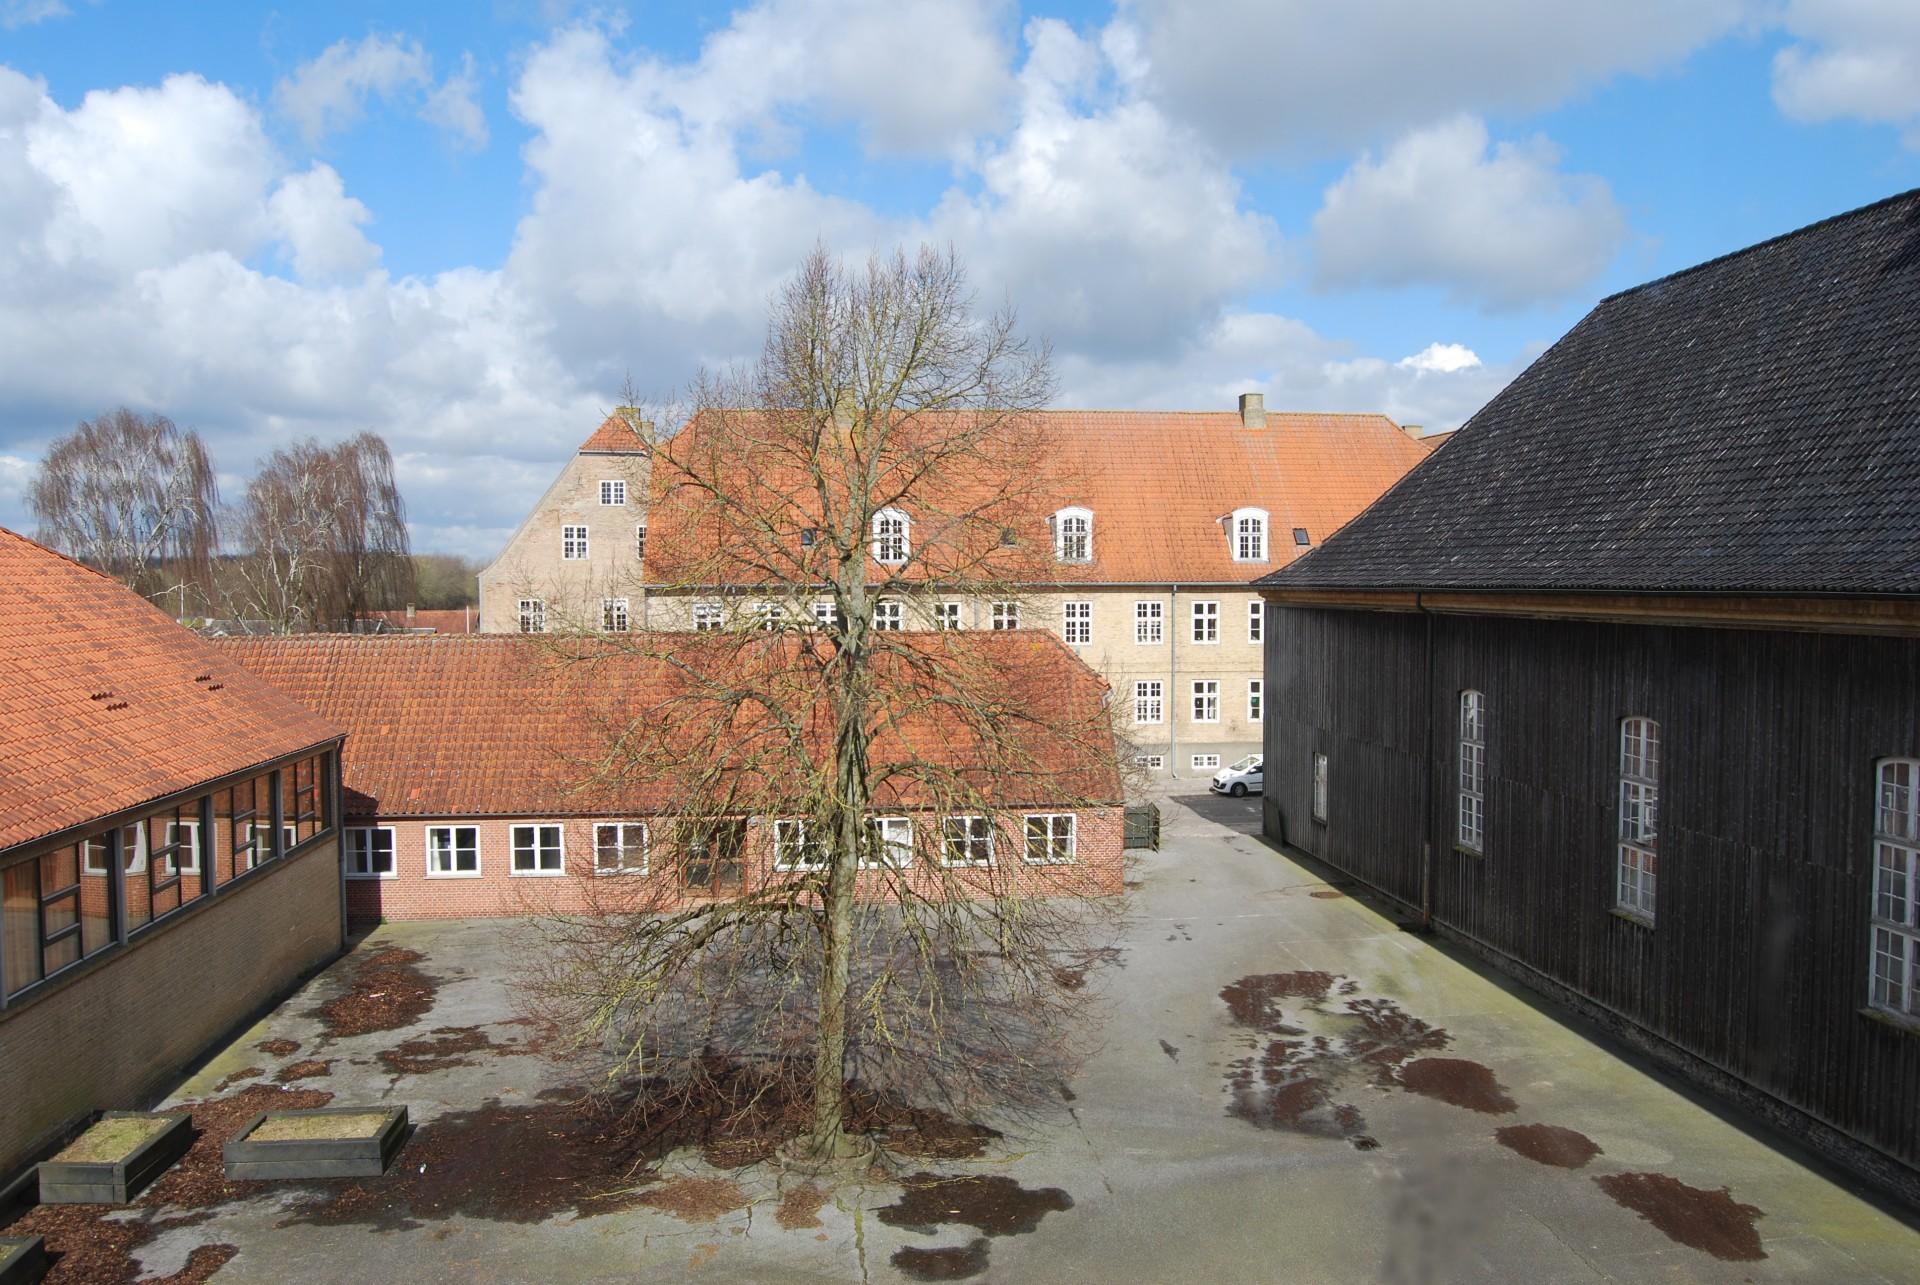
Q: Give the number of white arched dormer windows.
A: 3